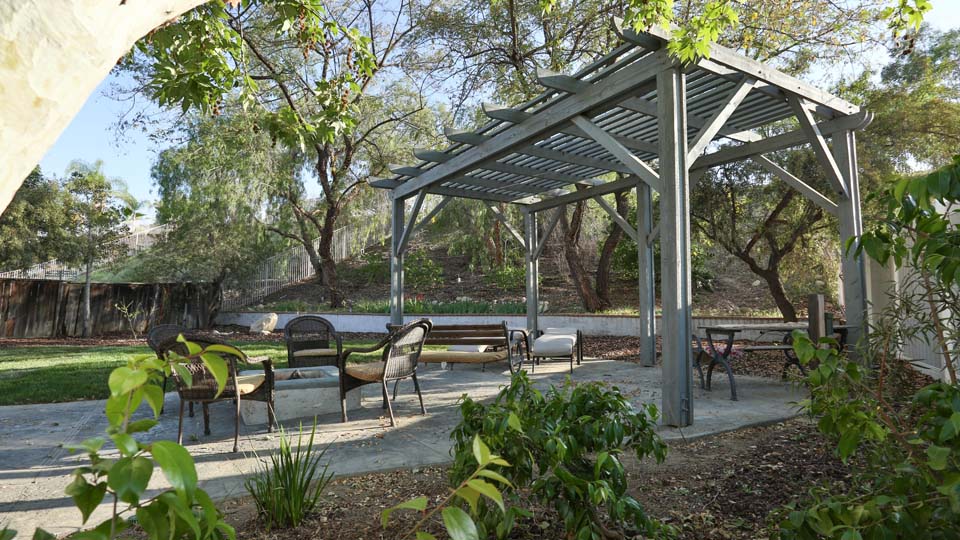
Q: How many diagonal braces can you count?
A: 10